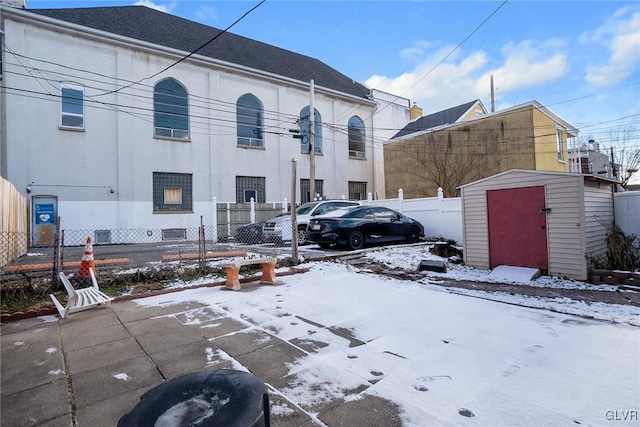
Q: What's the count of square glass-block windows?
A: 4